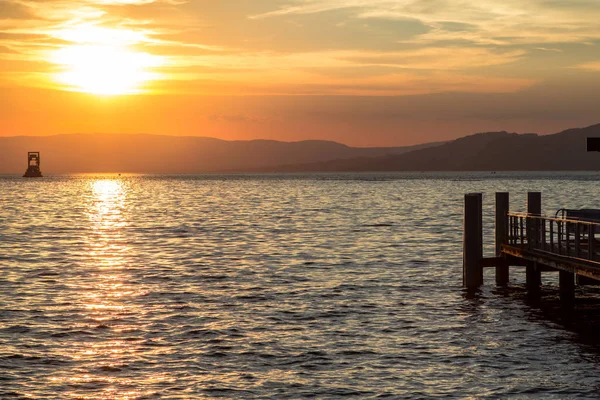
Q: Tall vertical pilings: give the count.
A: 3